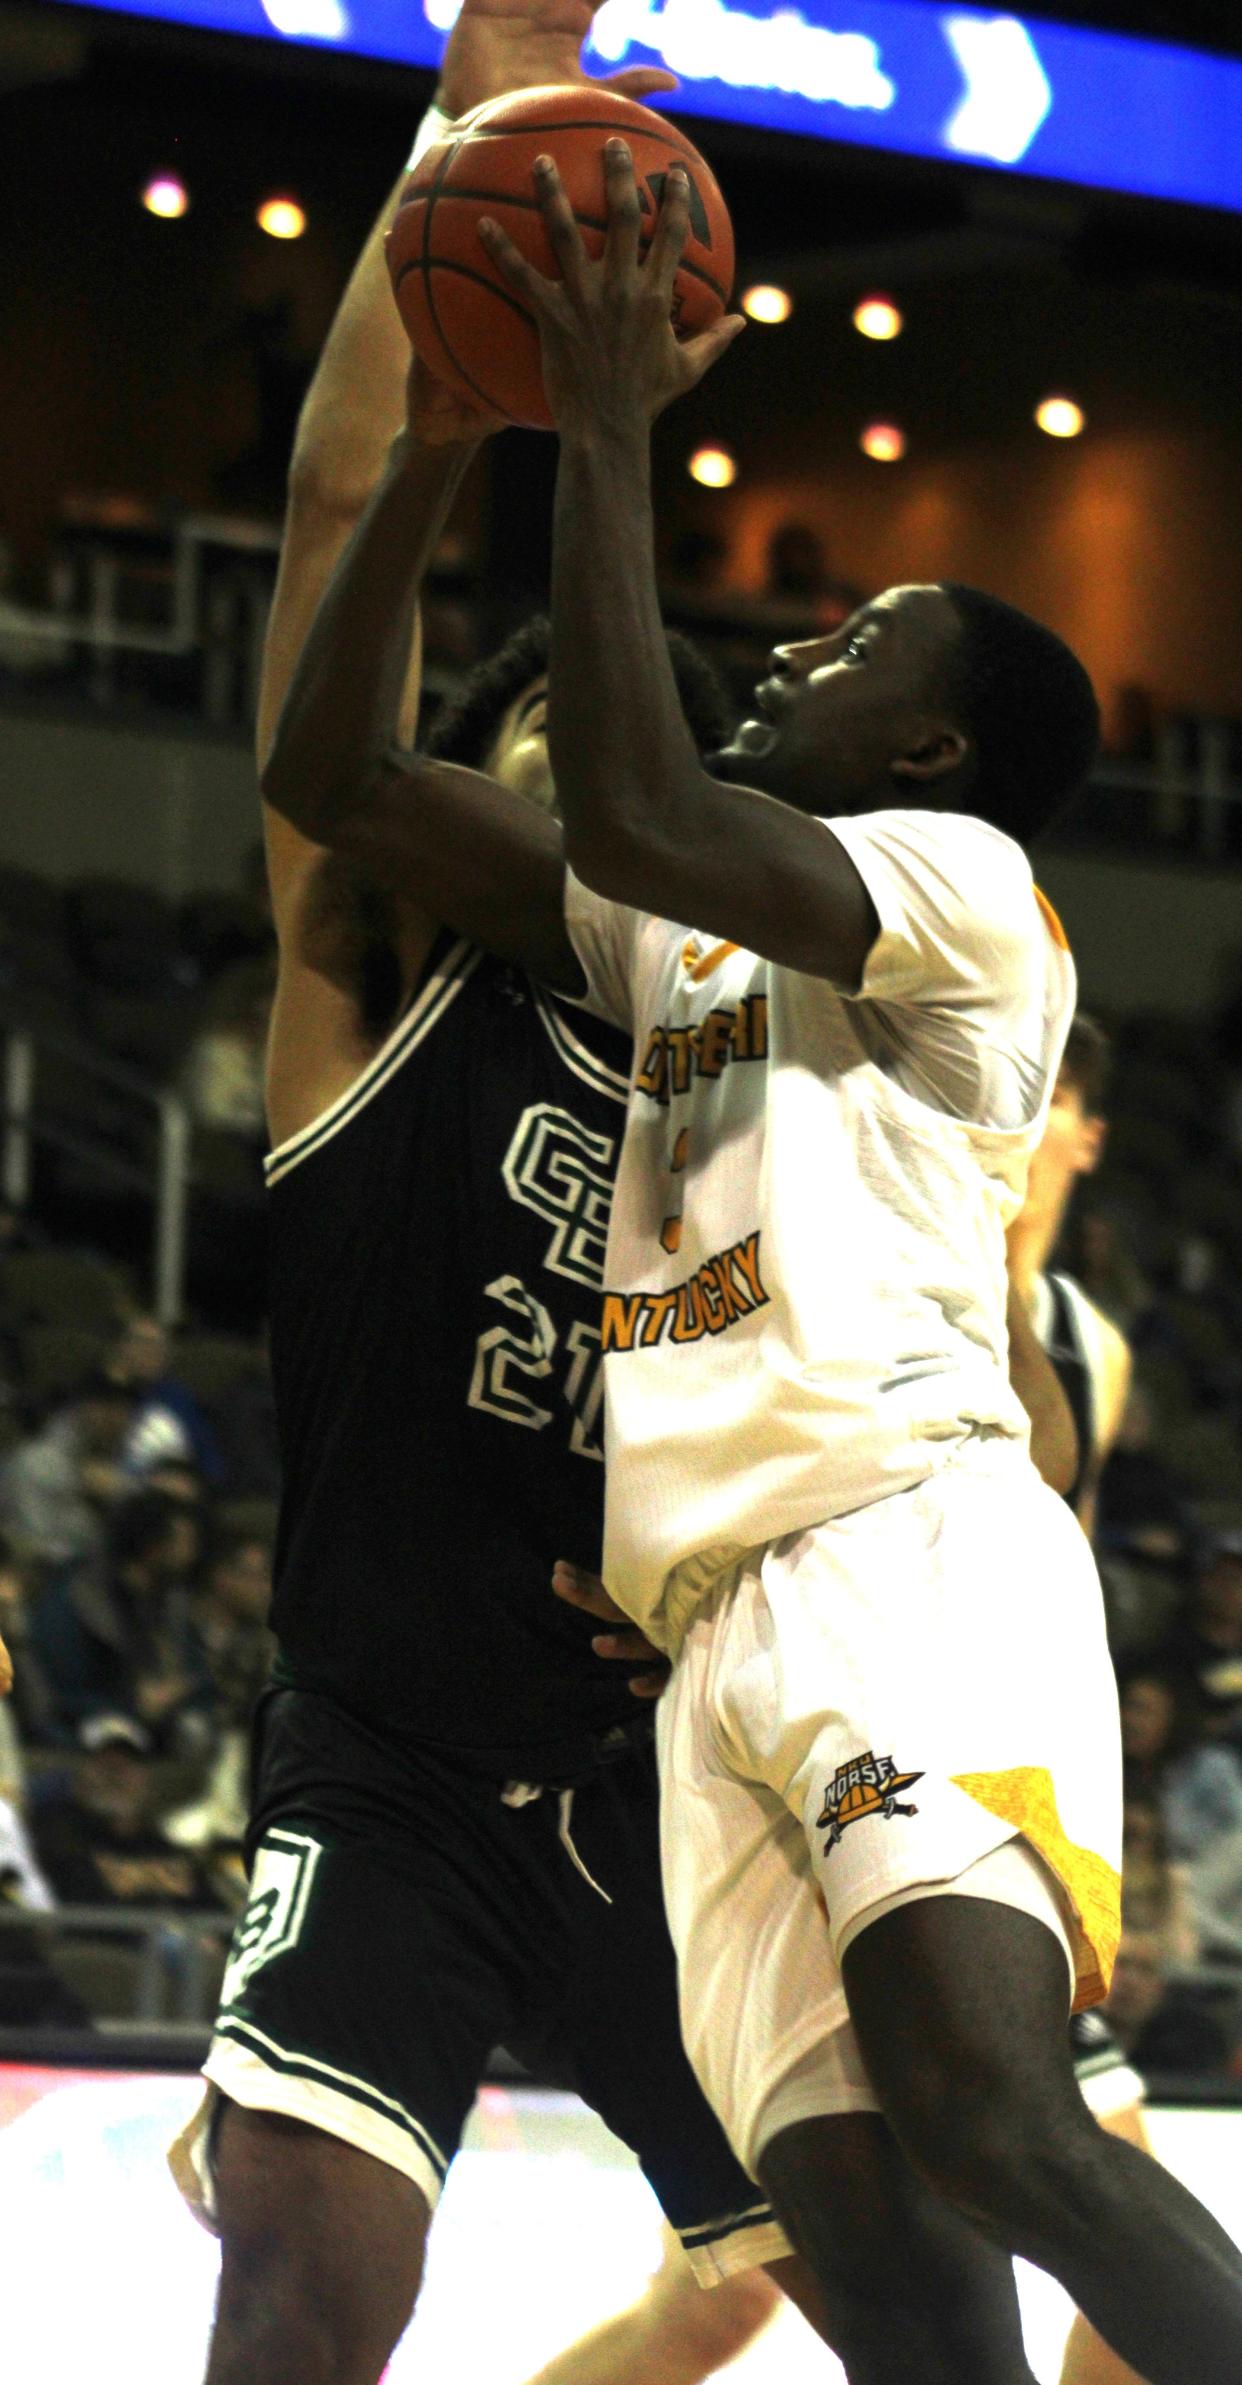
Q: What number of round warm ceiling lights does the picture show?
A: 7